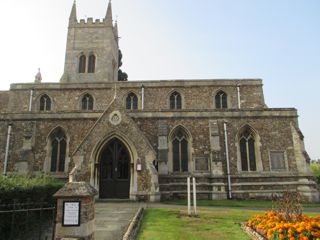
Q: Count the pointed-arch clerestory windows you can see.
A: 5